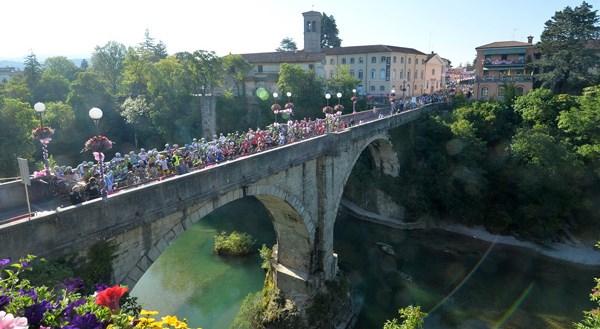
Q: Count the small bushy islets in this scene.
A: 1